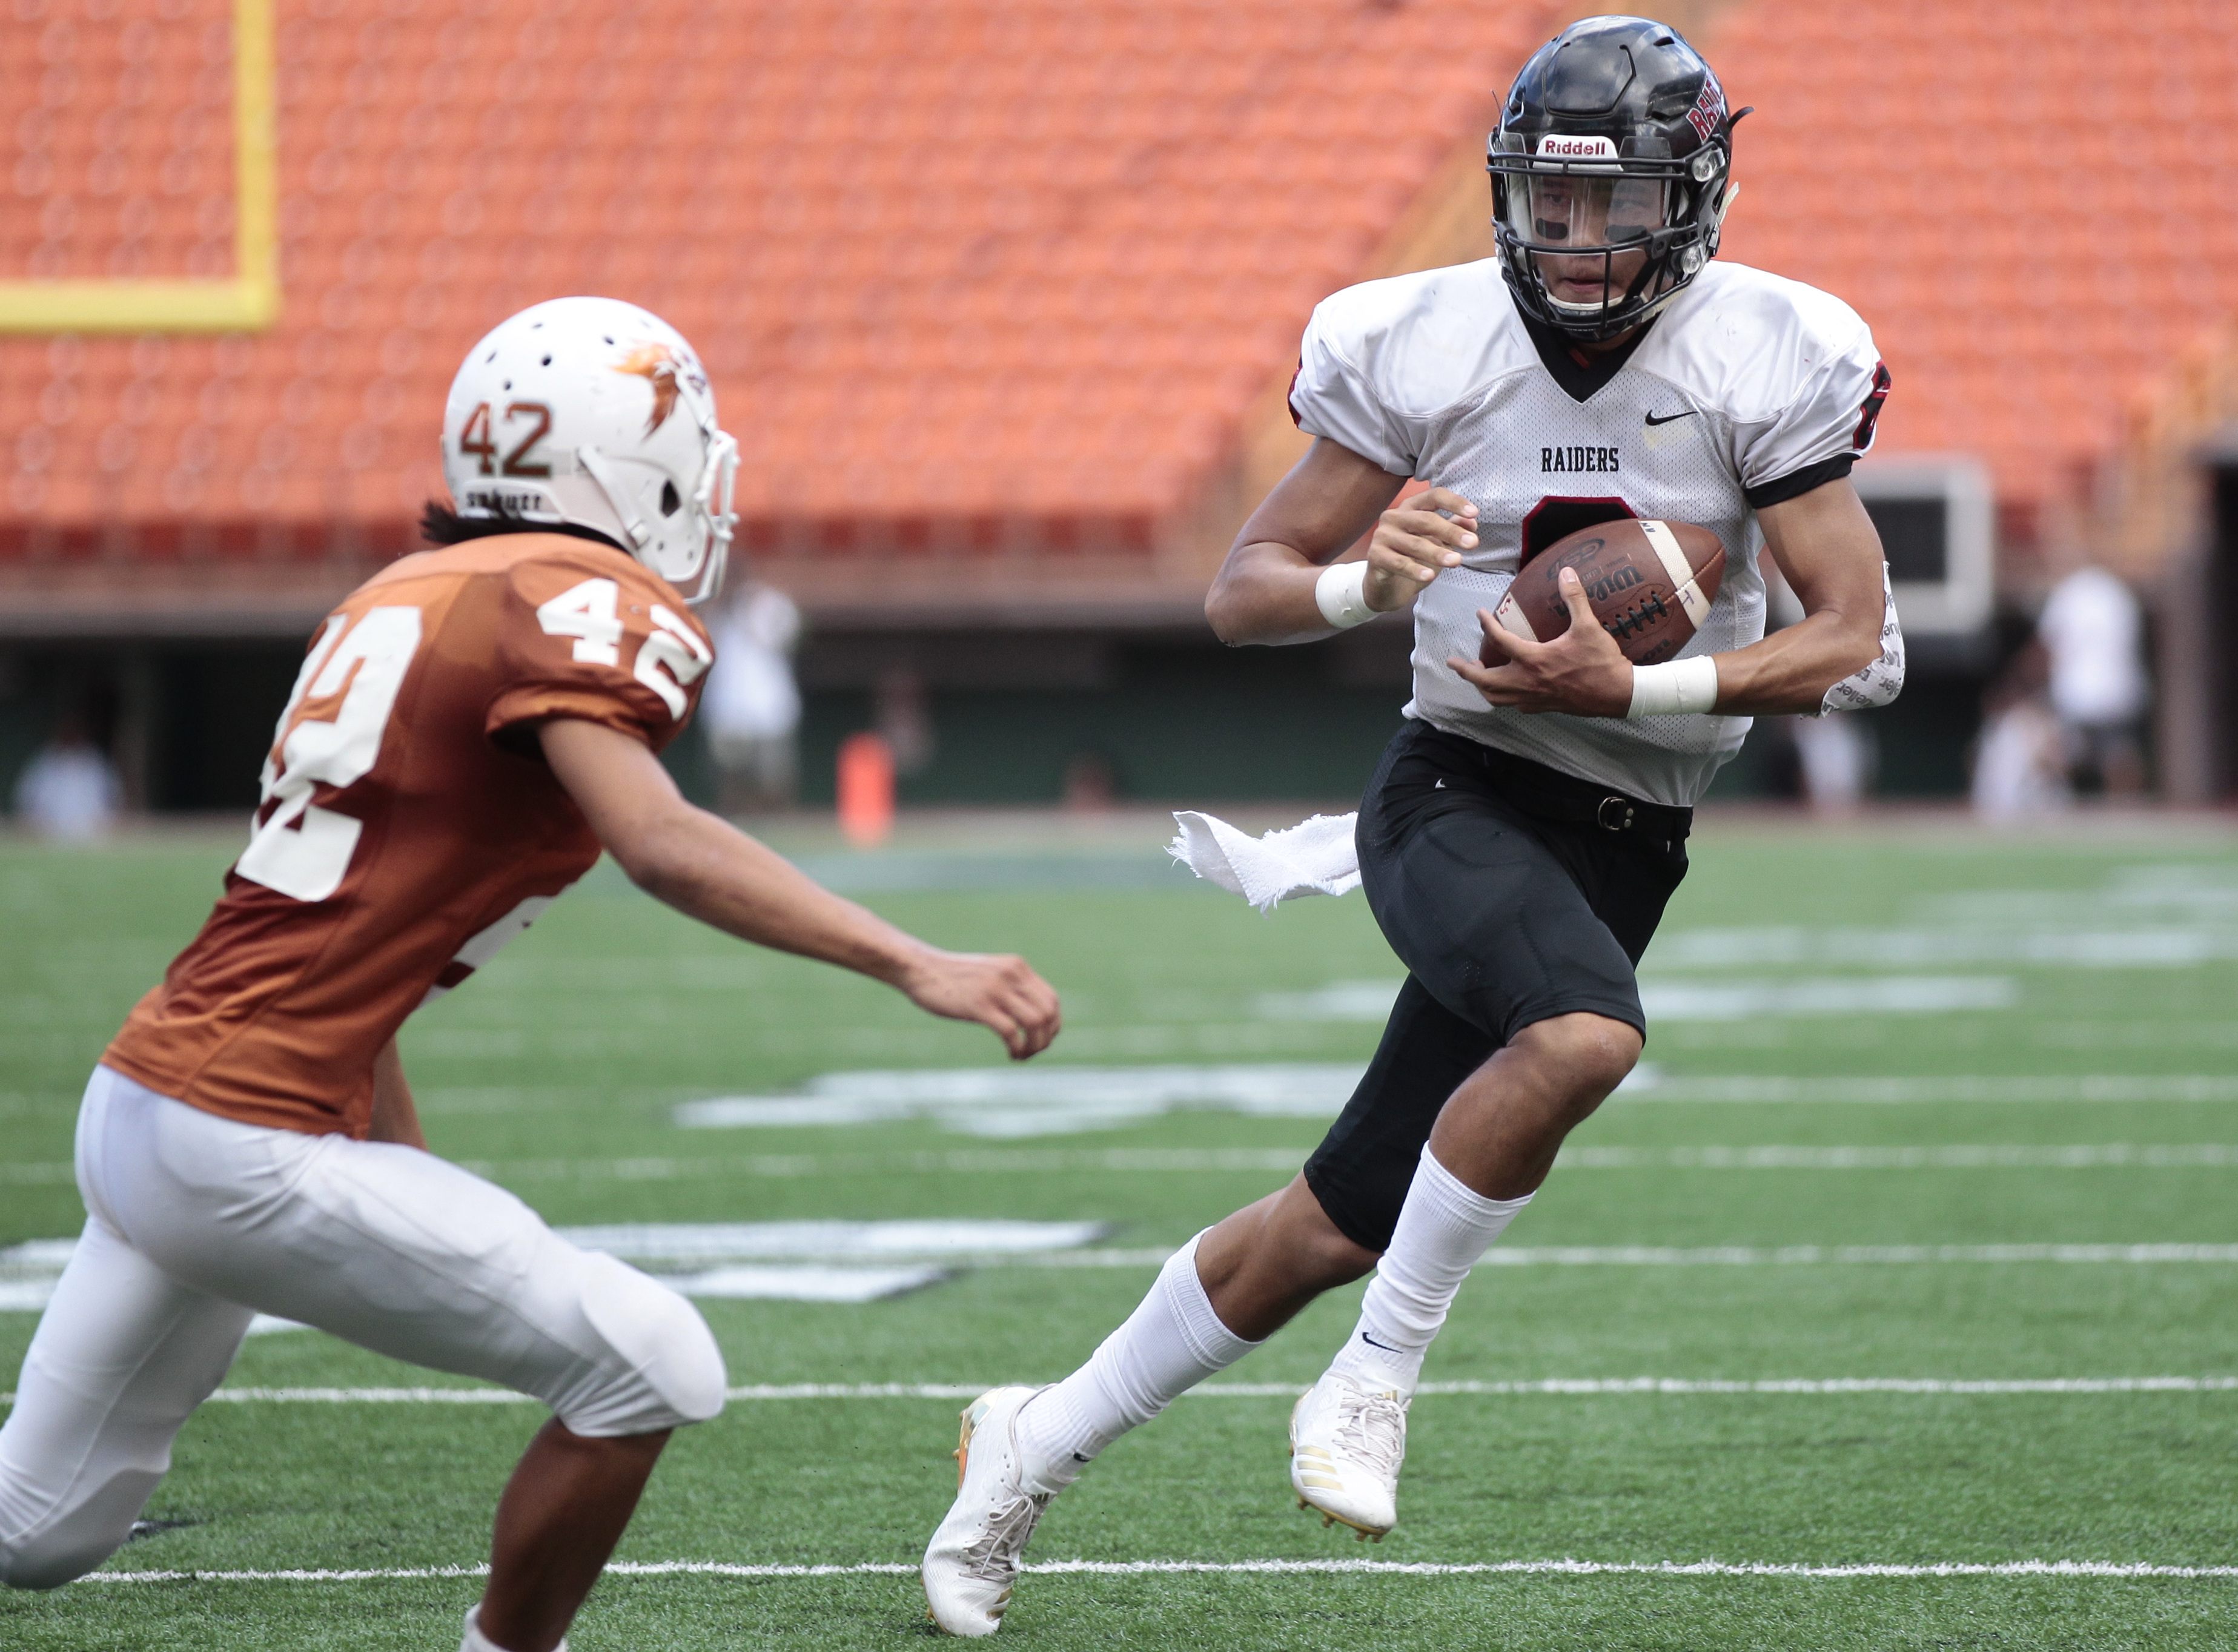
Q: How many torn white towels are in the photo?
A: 1